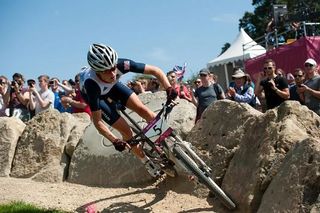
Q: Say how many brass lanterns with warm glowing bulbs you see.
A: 0